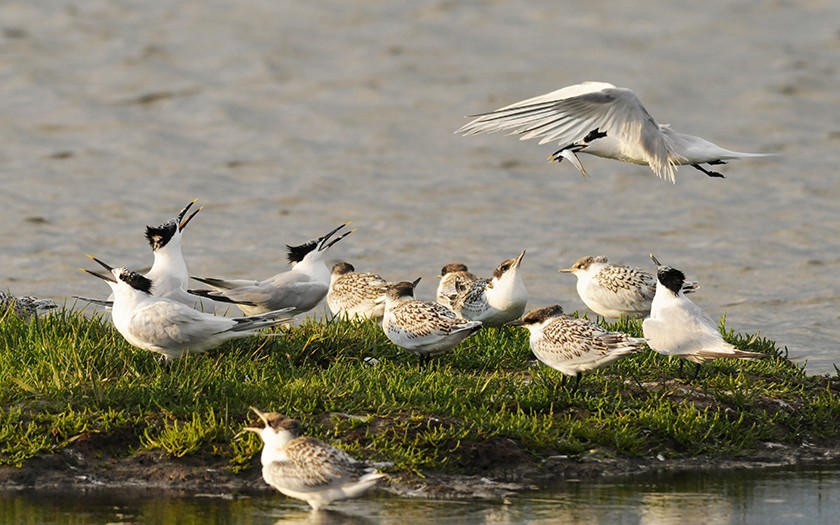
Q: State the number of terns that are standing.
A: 11